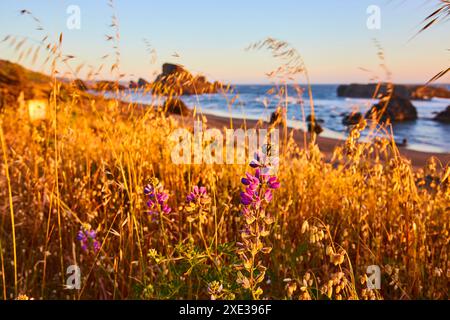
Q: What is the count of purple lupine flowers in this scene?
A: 4